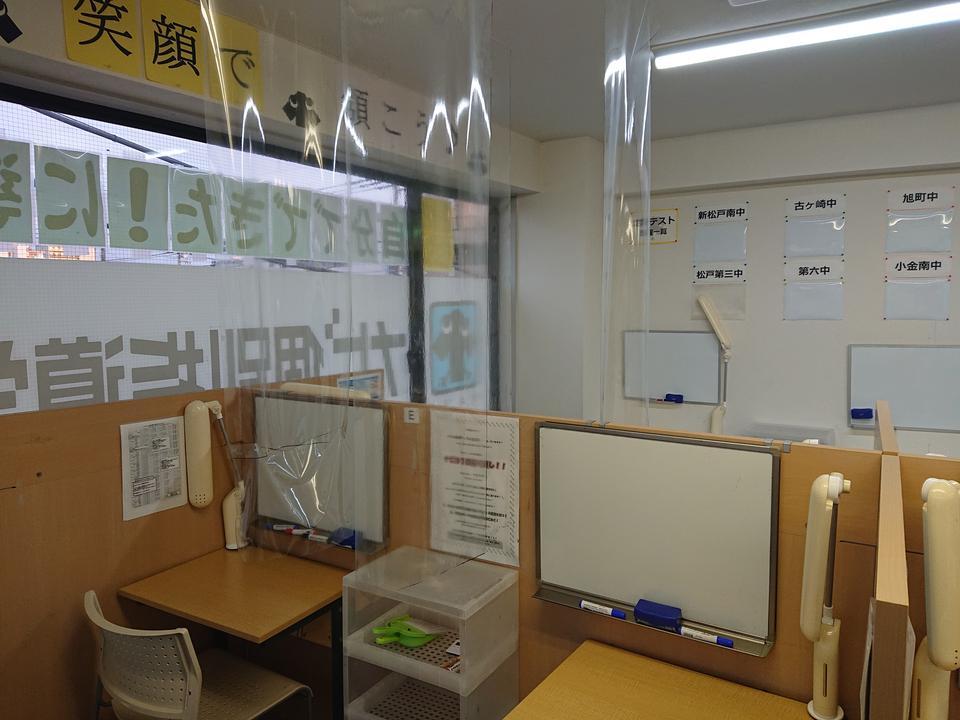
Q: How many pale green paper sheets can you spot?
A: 9